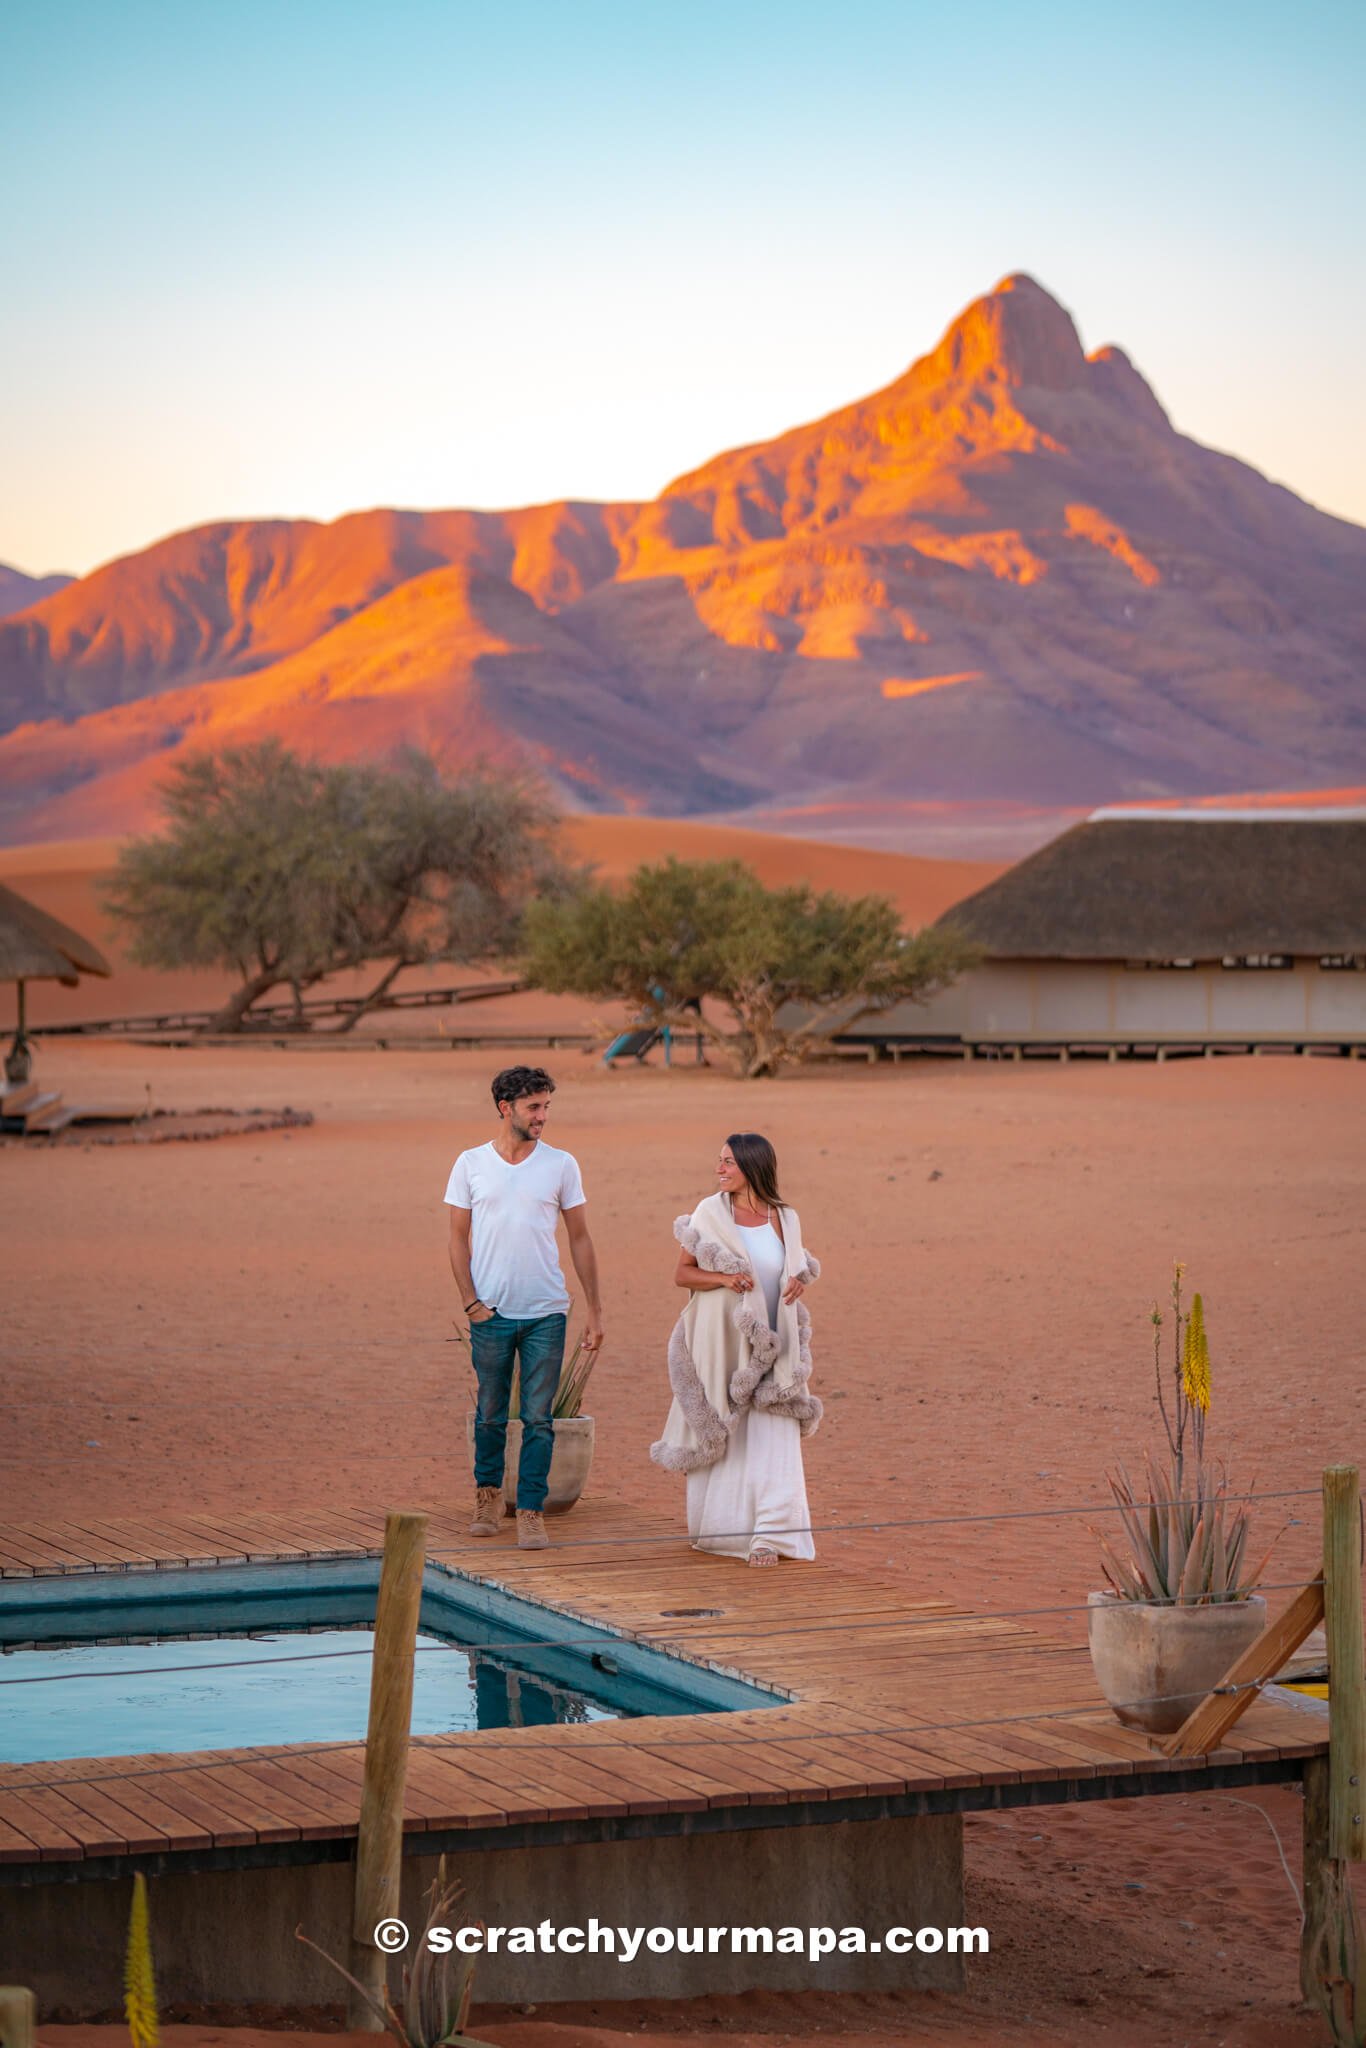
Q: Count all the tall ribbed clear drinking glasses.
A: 0